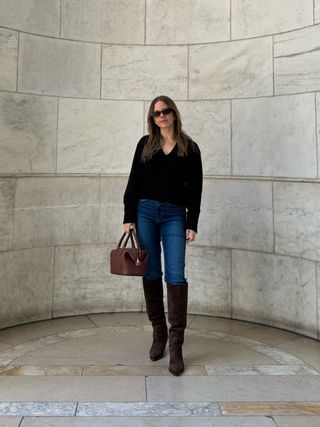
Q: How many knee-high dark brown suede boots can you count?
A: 2